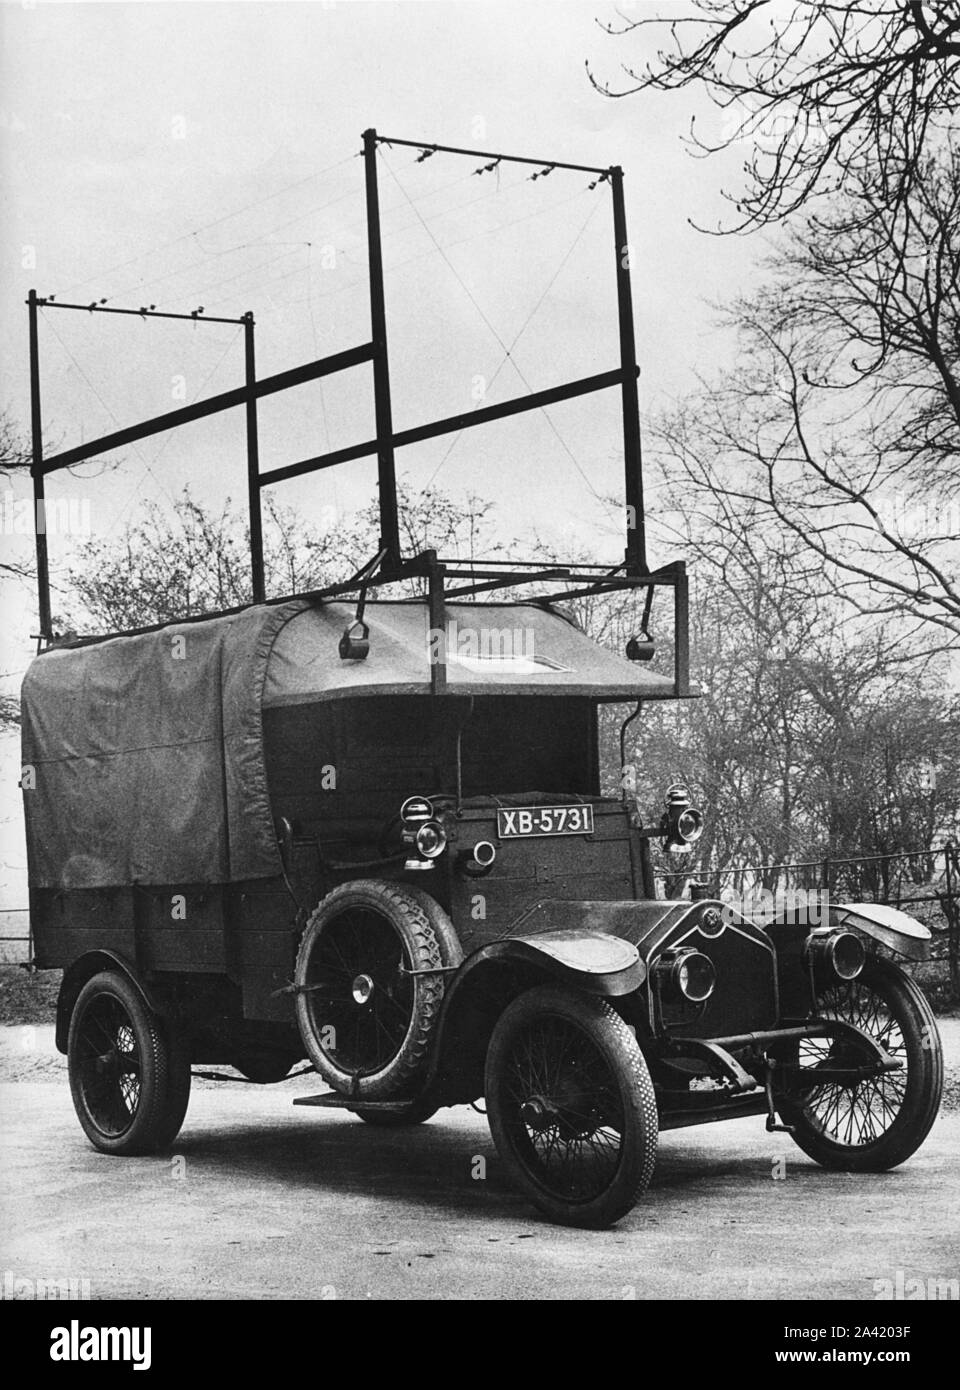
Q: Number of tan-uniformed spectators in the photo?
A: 0